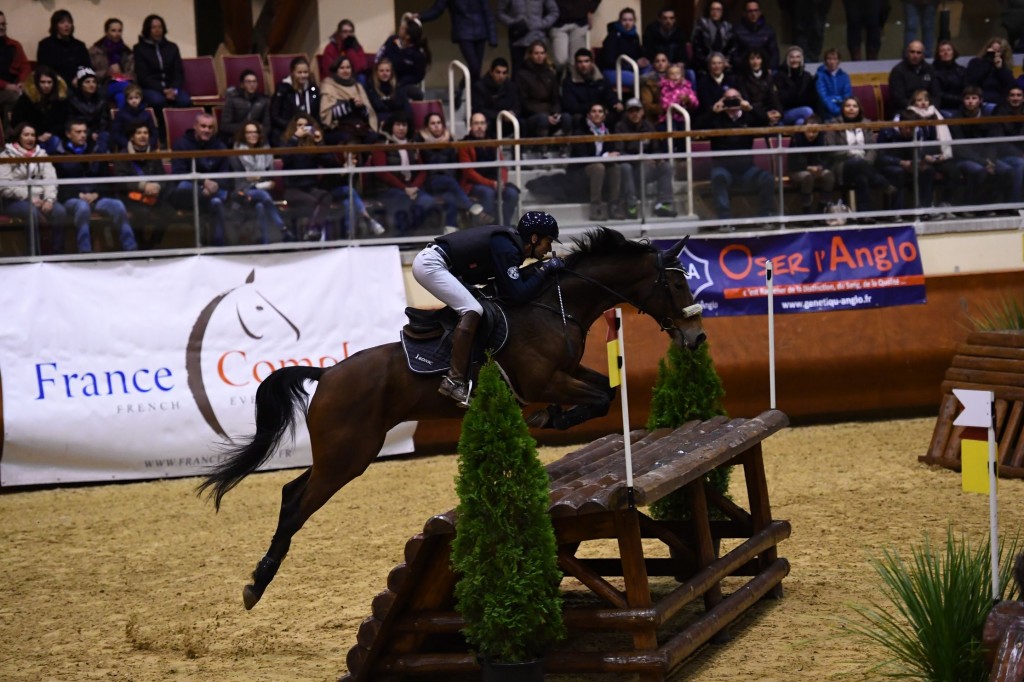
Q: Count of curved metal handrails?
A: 4